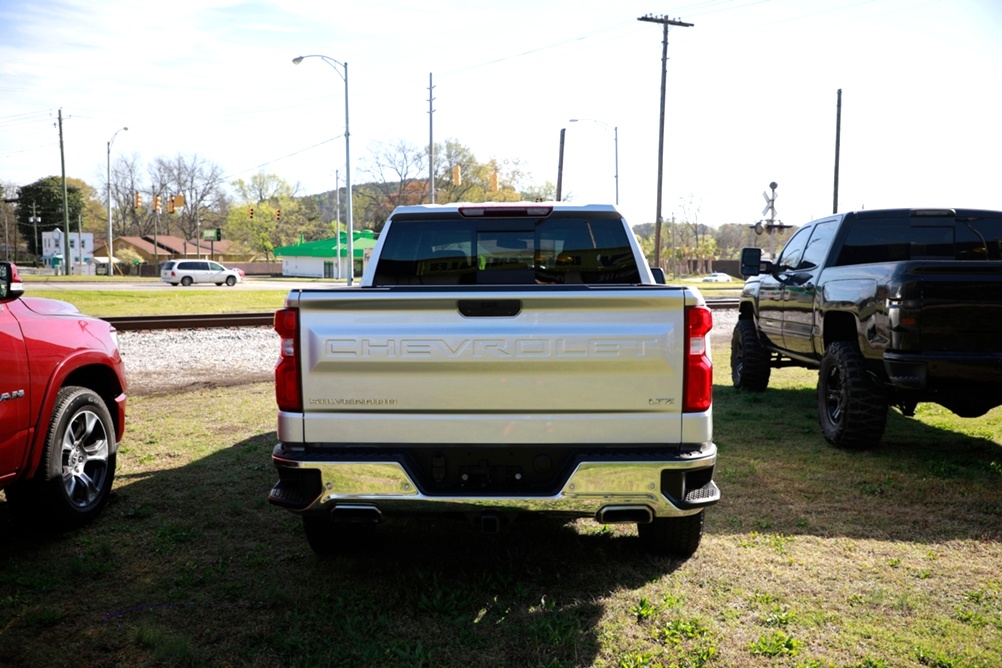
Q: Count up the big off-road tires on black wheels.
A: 2